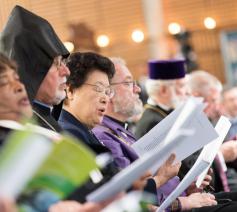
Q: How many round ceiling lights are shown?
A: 5